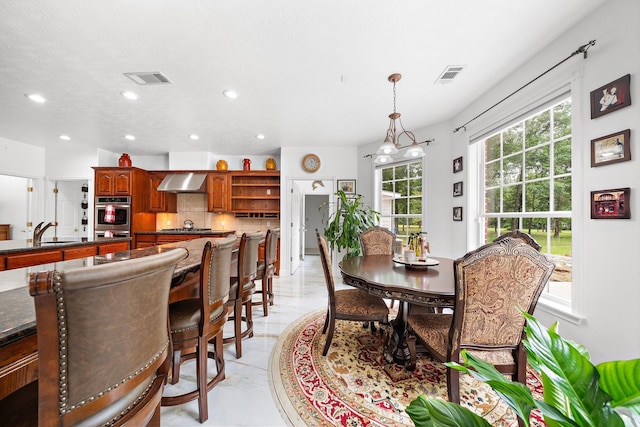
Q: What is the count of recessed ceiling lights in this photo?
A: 7